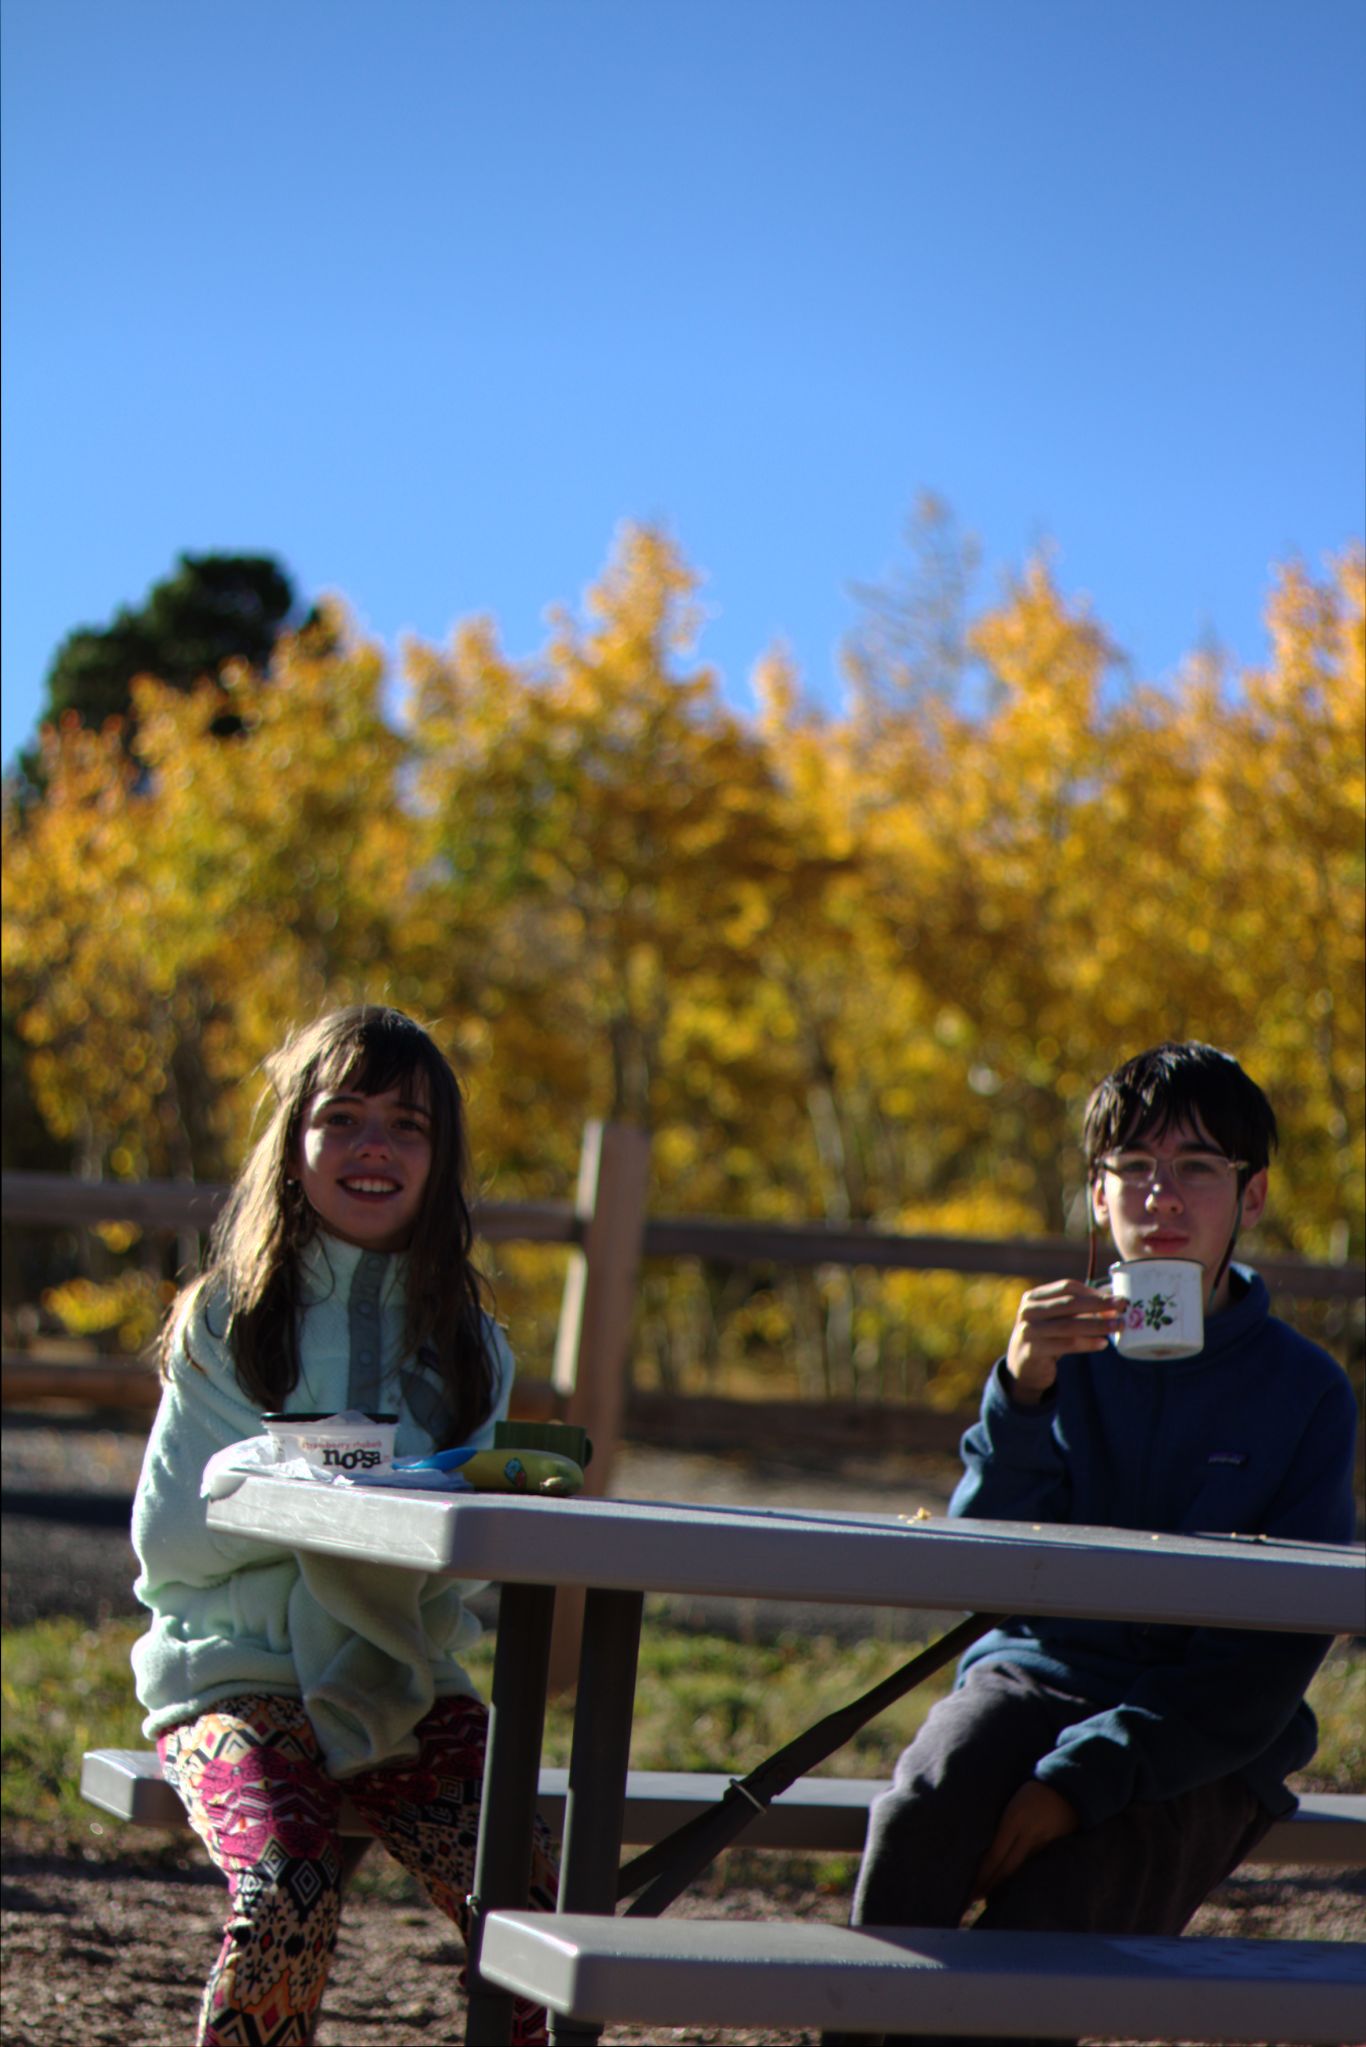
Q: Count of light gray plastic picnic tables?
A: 1